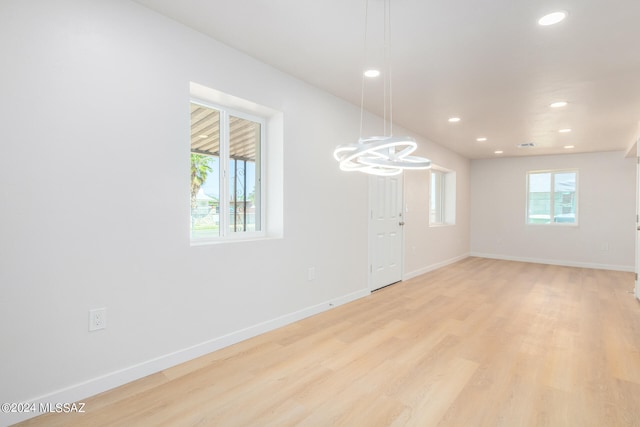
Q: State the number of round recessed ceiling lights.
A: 8